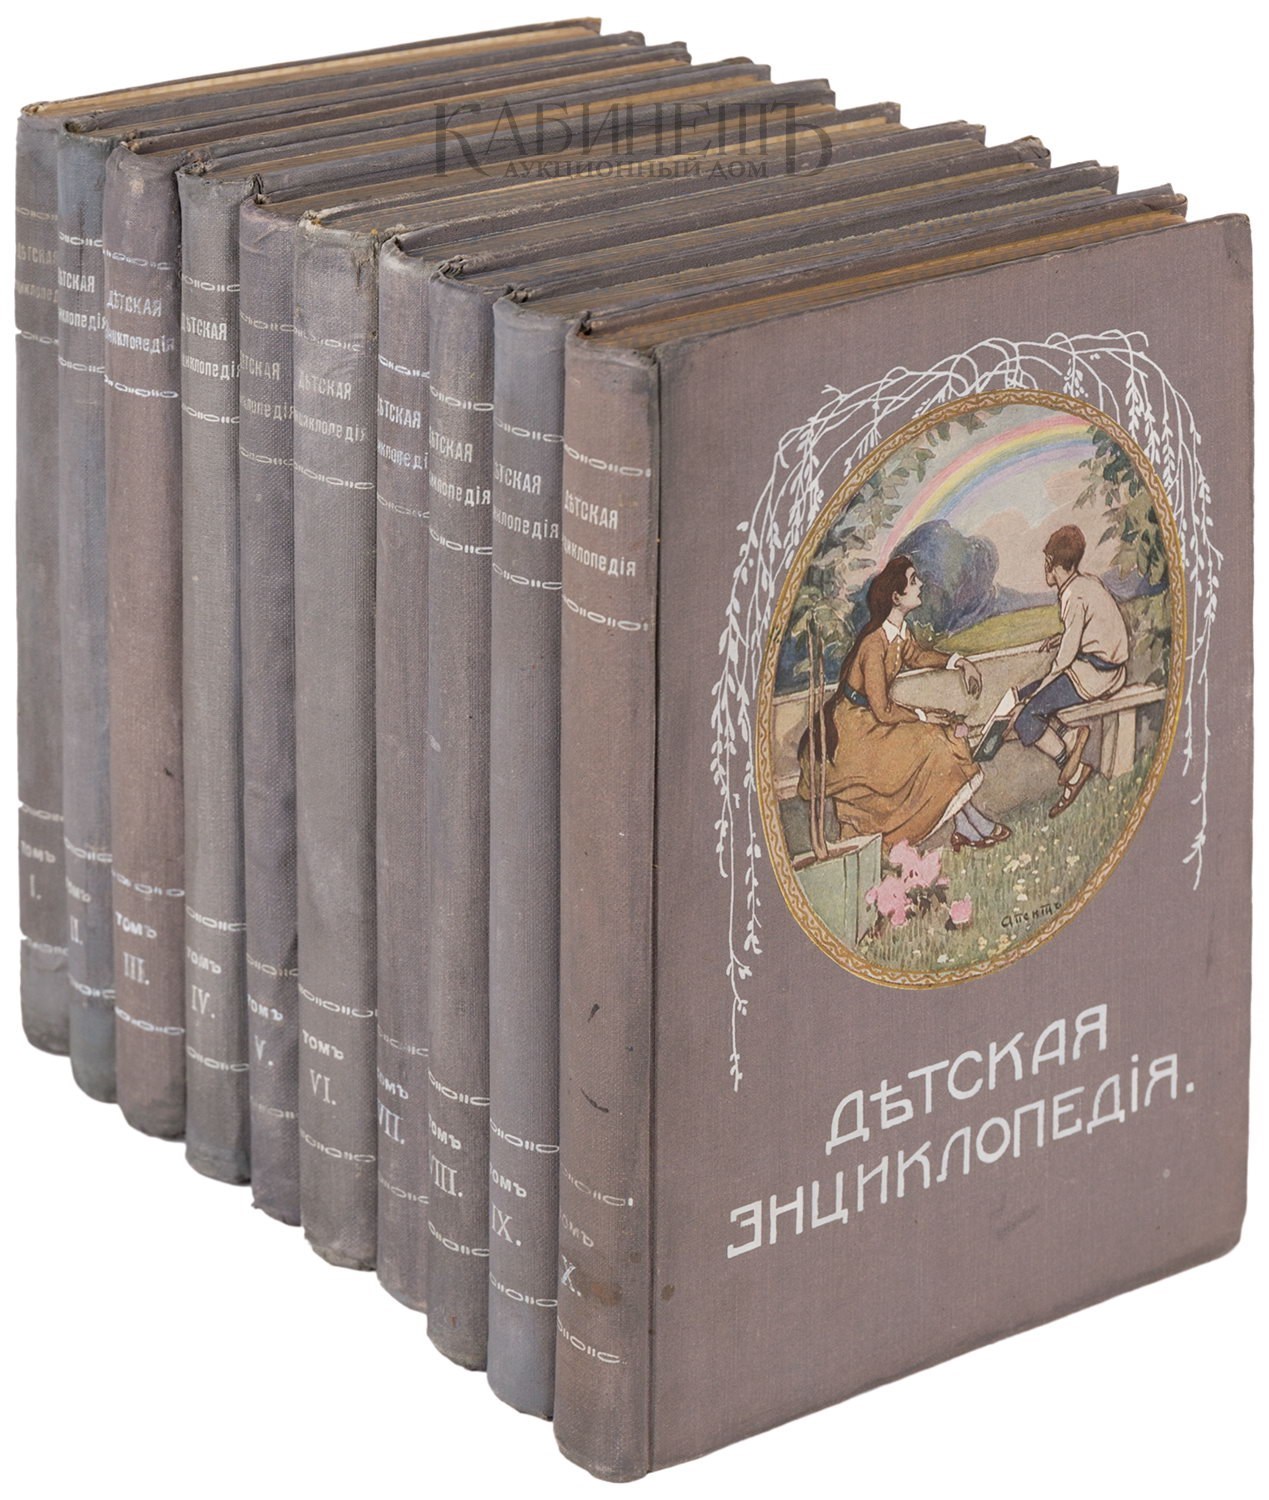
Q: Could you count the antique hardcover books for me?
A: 10